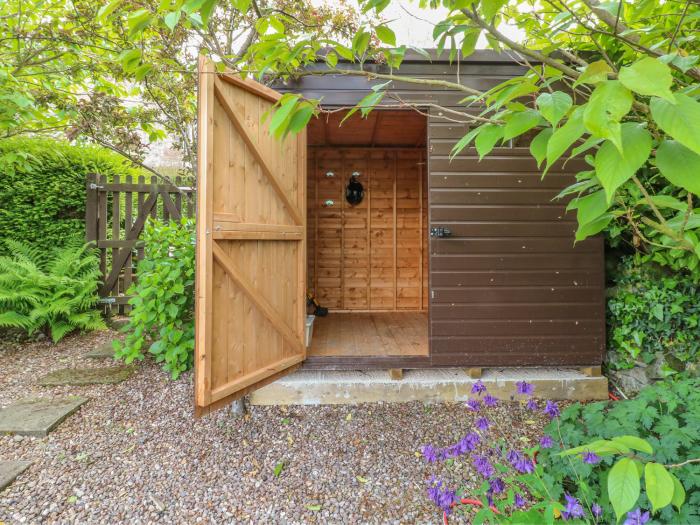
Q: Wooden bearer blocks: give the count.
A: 3